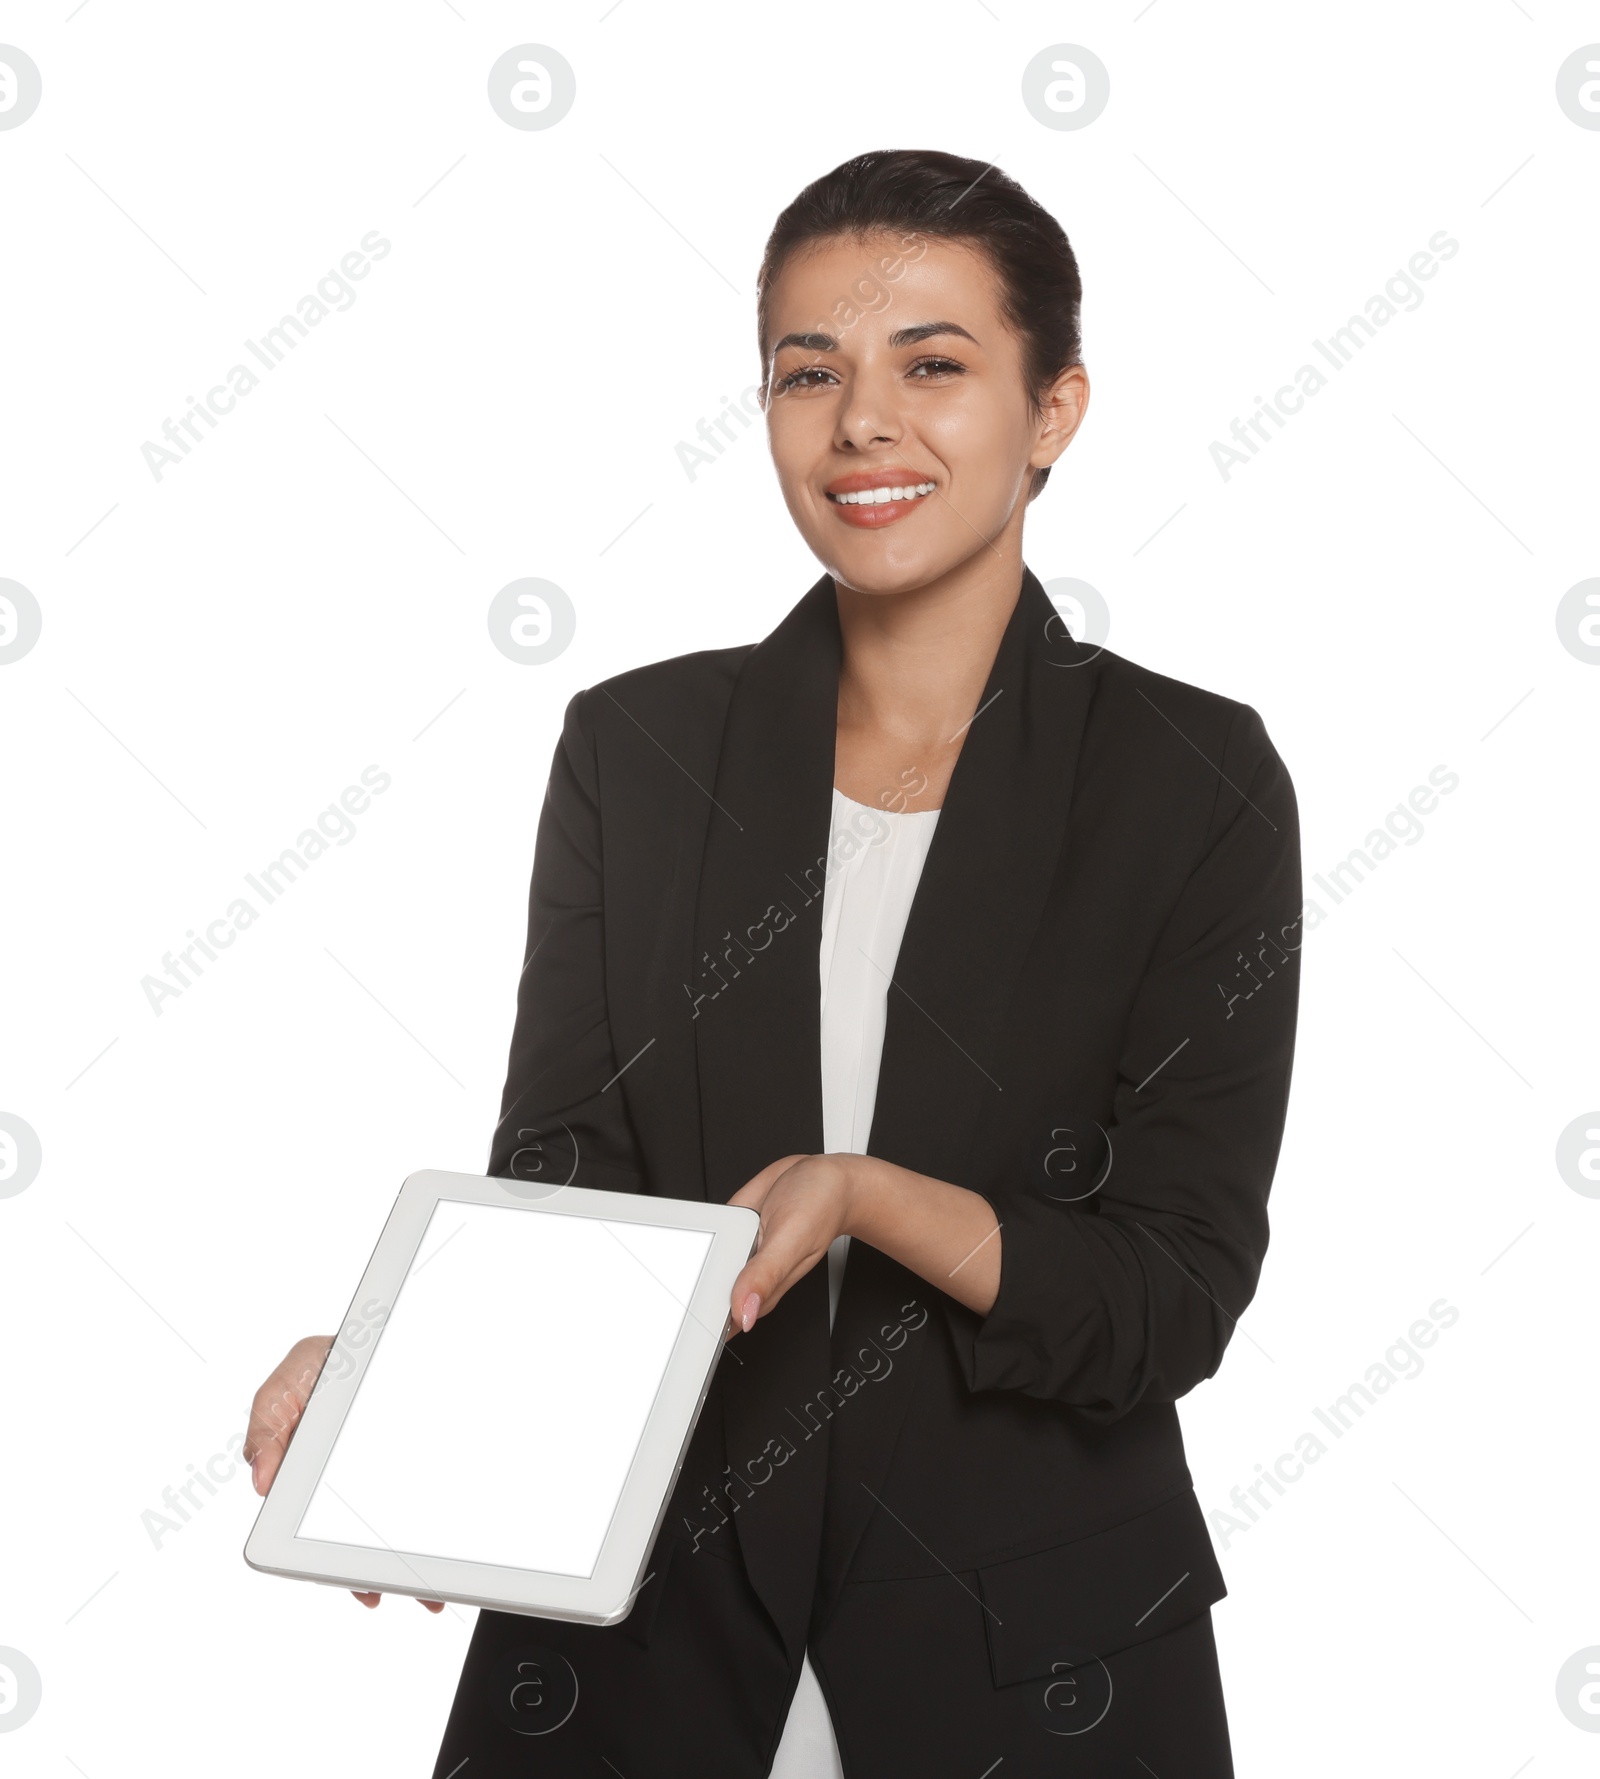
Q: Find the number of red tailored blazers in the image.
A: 0